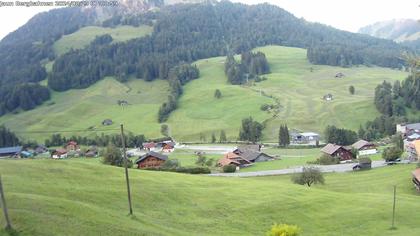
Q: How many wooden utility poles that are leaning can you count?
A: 2